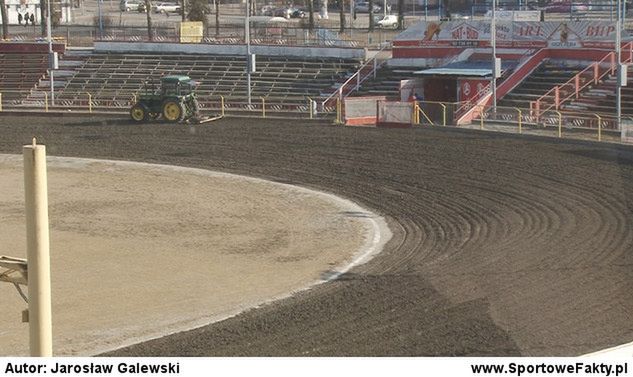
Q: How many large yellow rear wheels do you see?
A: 1